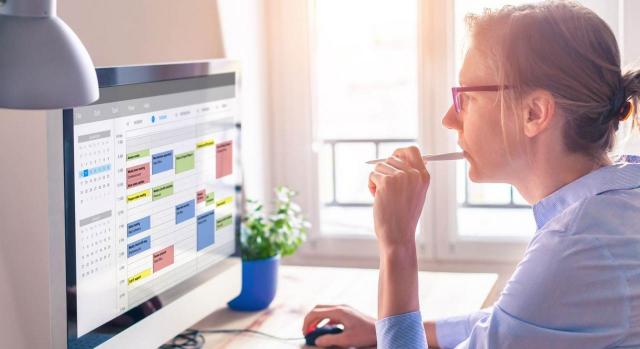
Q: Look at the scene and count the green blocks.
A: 5